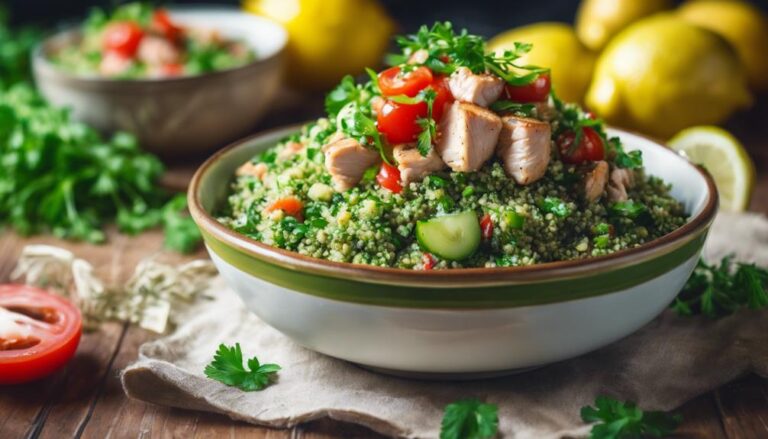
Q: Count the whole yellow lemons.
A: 5